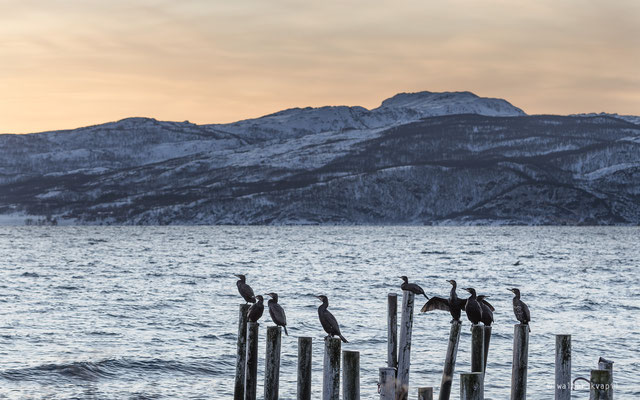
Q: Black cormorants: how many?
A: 9